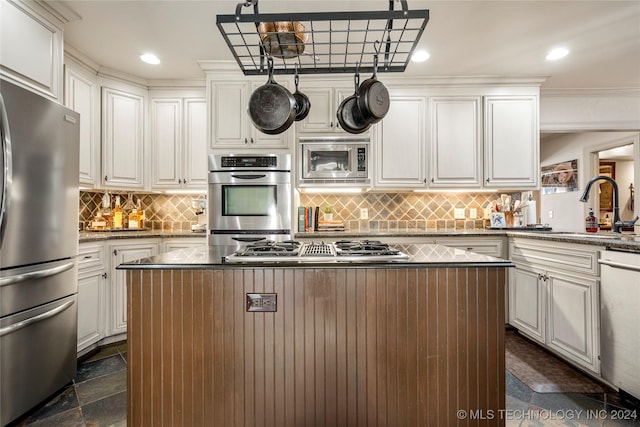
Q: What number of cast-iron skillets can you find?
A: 4